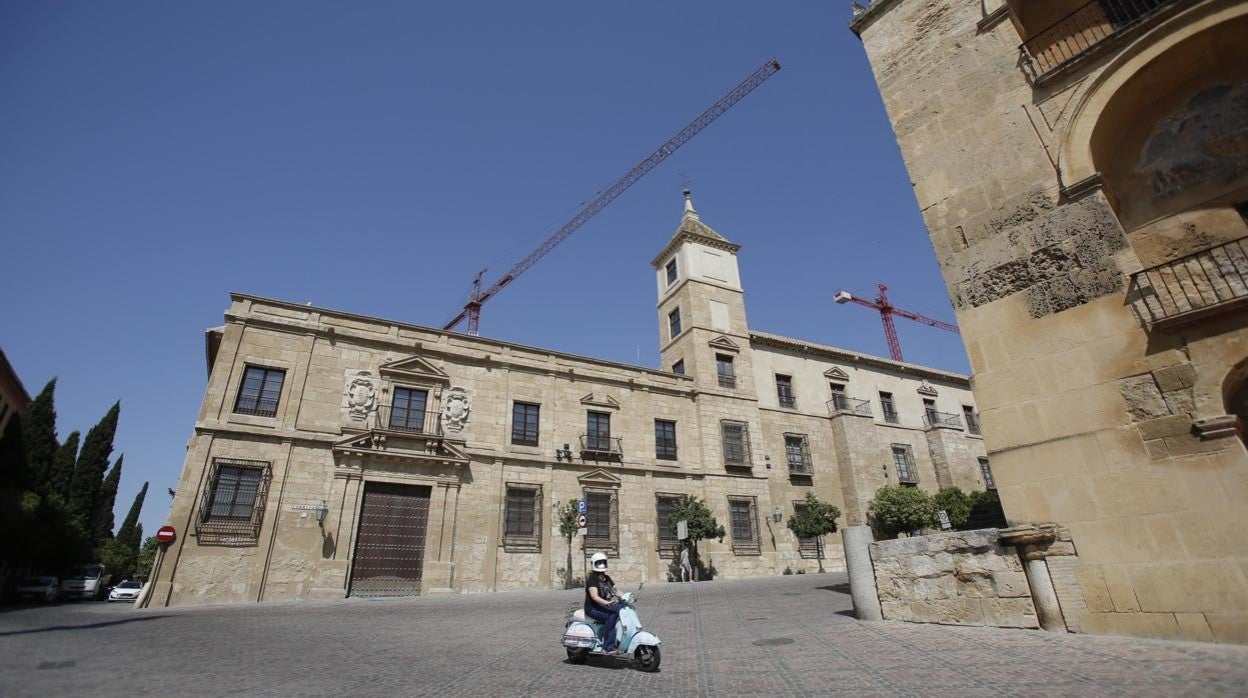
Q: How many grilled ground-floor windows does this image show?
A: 6